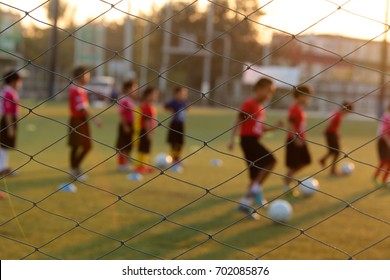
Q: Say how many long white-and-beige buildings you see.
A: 1